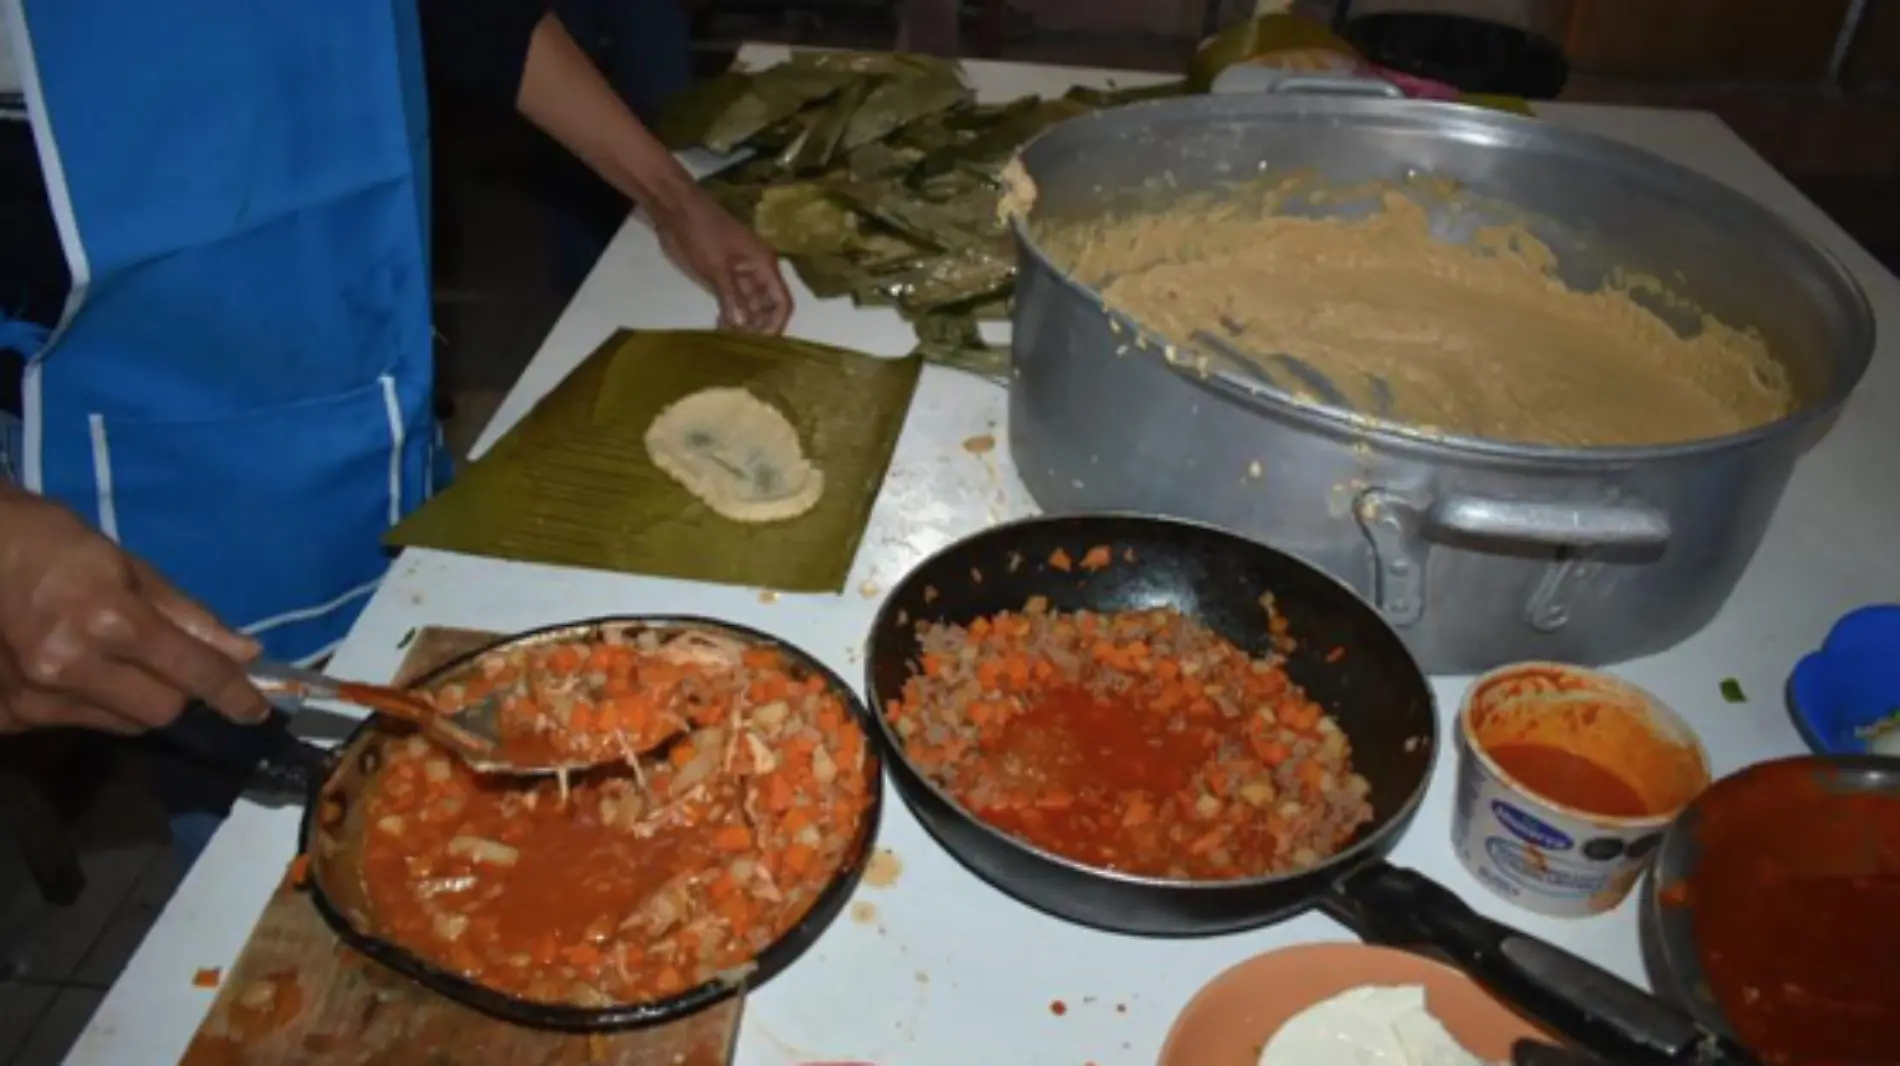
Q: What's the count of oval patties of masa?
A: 1